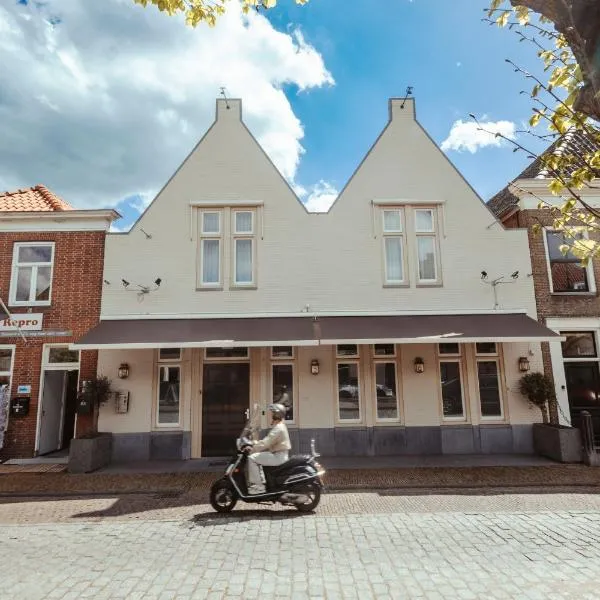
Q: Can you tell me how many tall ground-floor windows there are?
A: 6